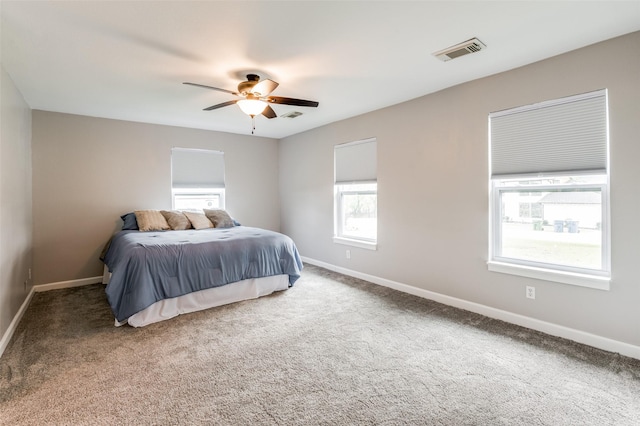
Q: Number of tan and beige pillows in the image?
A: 4